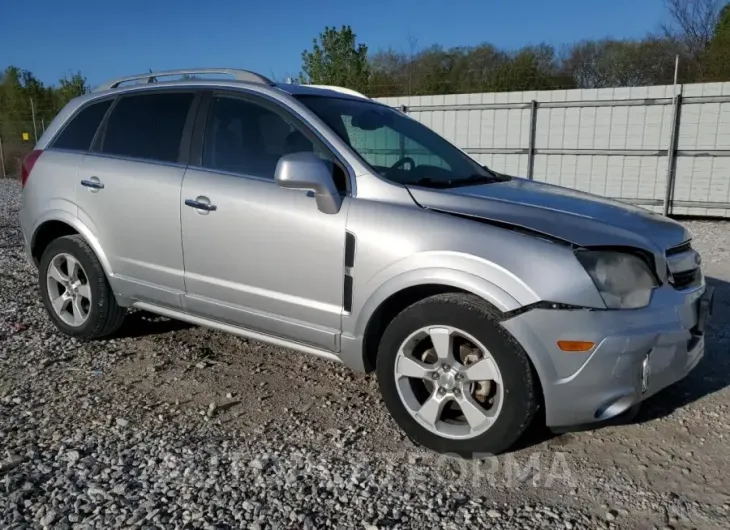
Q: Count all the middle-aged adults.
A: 0